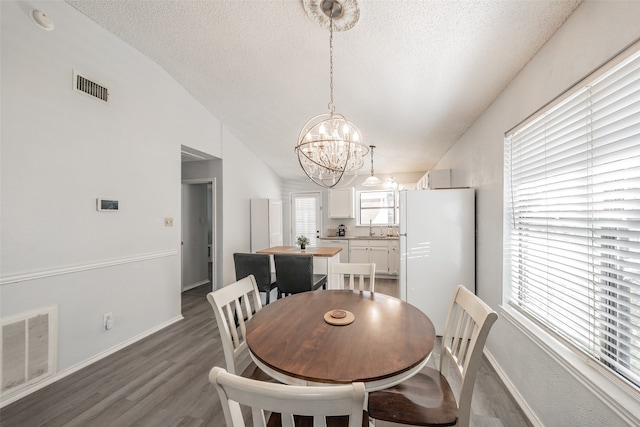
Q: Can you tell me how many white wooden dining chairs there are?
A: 4